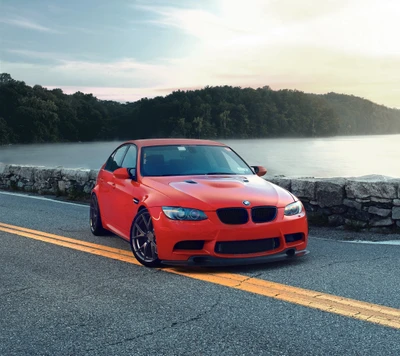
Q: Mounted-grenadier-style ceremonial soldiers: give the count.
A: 0